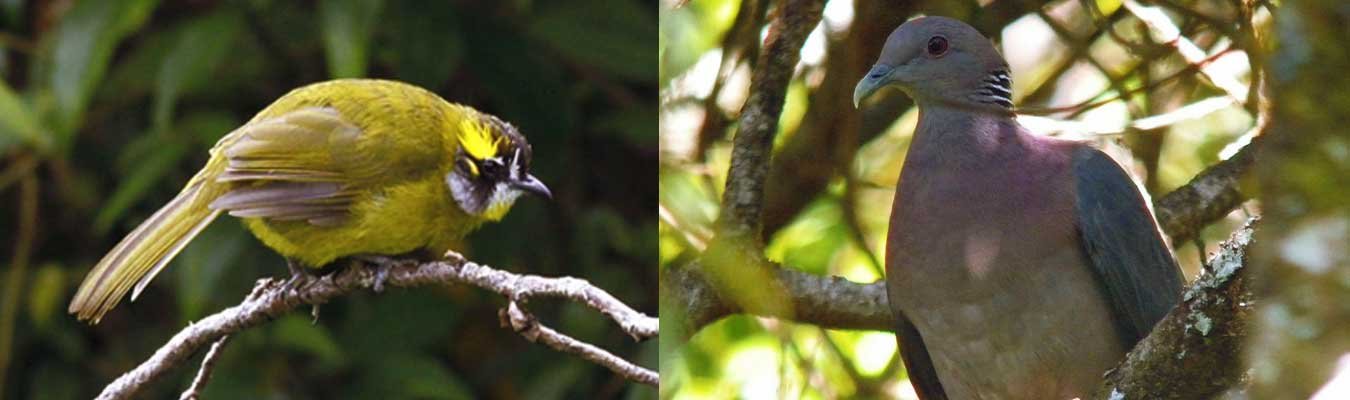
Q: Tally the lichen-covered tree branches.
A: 1